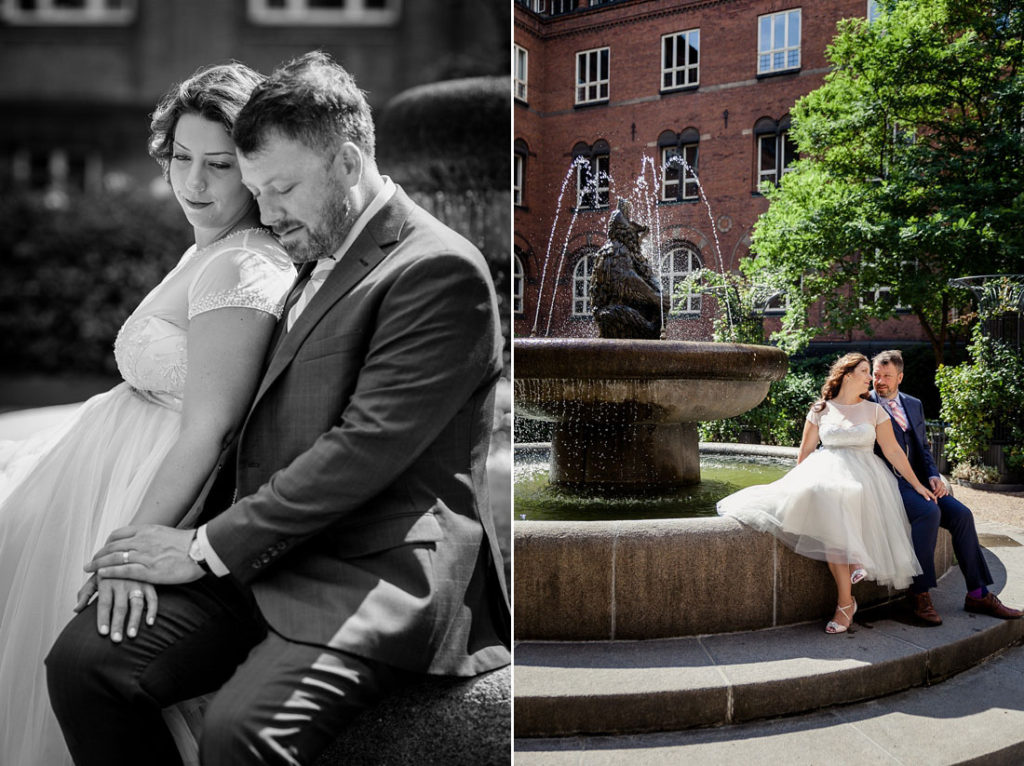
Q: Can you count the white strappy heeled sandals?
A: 2